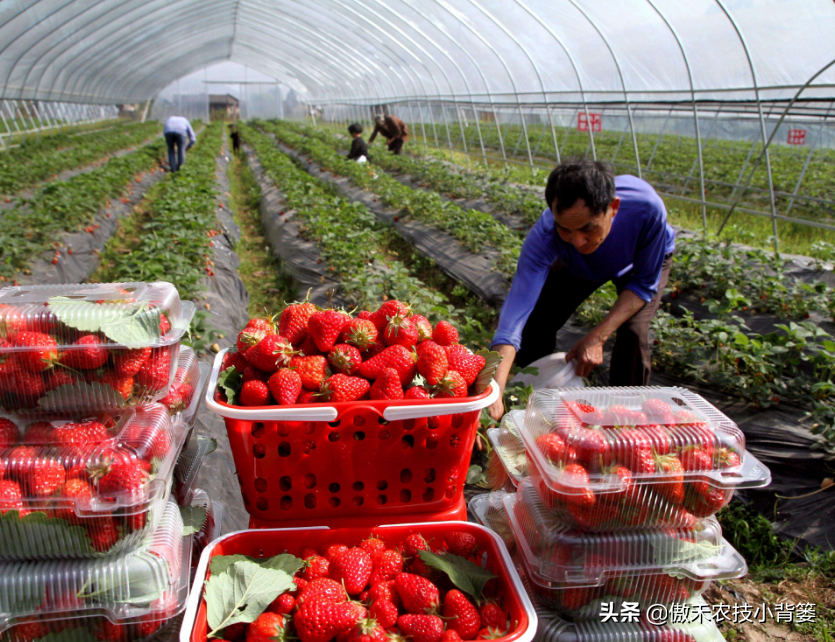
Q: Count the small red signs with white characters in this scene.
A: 2